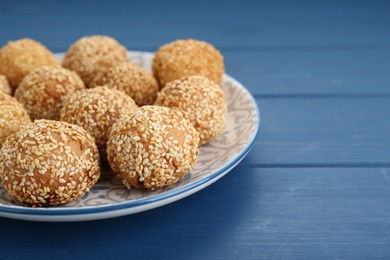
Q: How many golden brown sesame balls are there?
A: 11